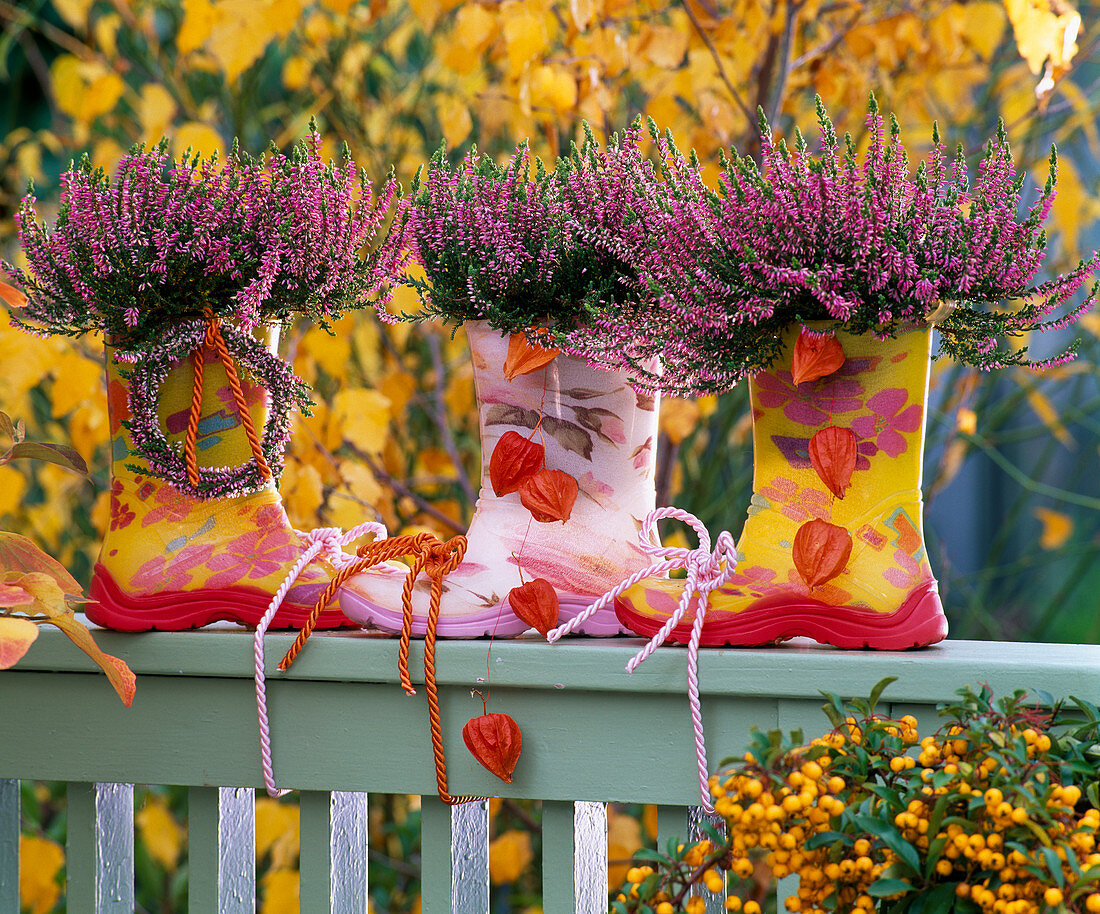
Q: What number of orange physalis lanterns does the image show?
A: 8